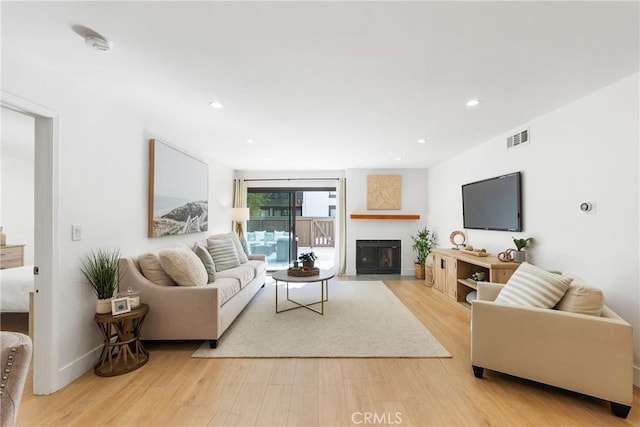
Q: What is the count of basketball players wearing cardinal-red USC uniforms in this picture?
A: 0